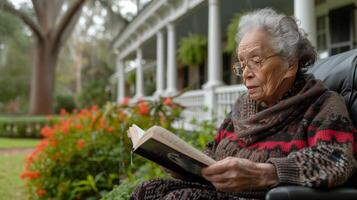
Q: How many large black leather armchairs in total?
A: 1